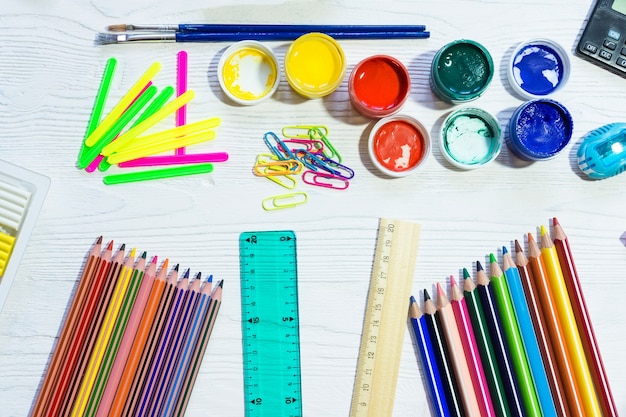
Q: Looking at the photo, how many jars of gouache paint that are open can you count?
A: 4